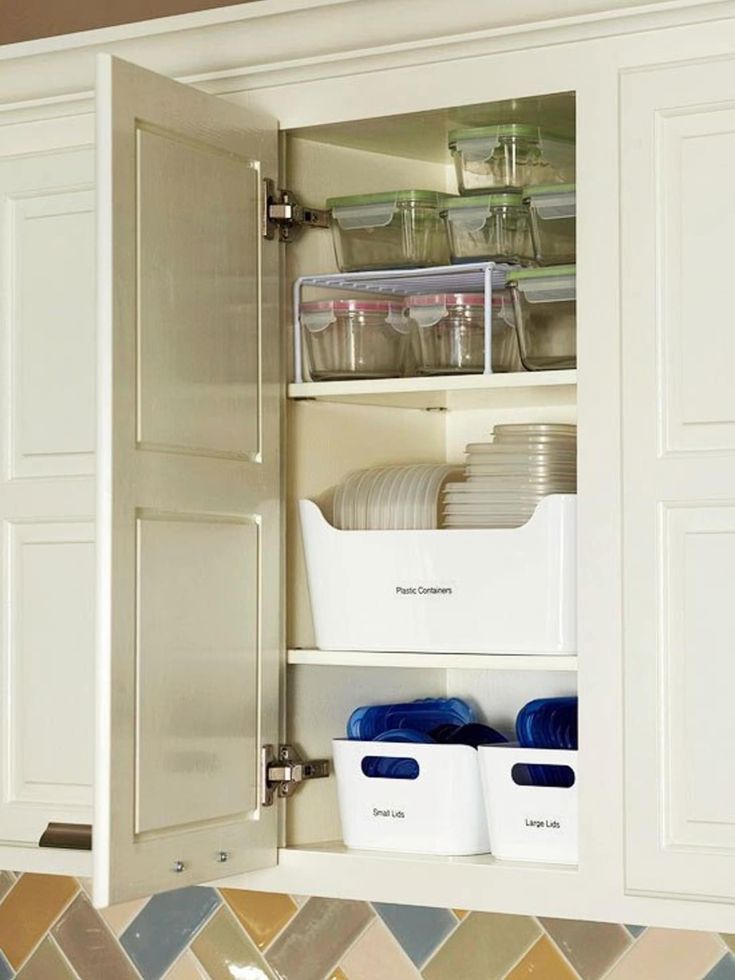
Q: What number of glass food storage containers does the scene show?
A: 7